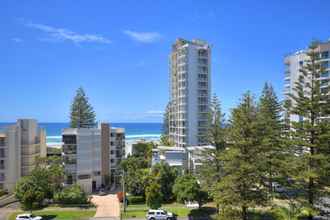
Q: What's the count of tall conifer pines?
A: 5